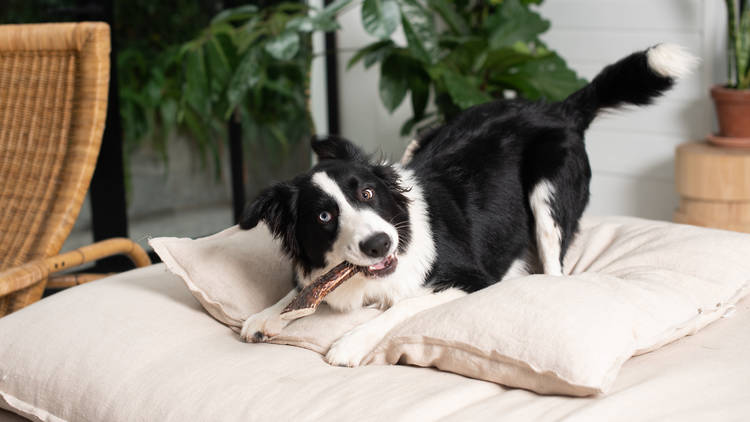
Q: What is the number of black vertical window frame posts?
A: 3